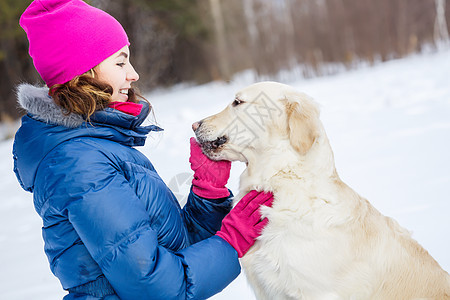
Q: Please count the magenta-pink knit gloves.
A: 2